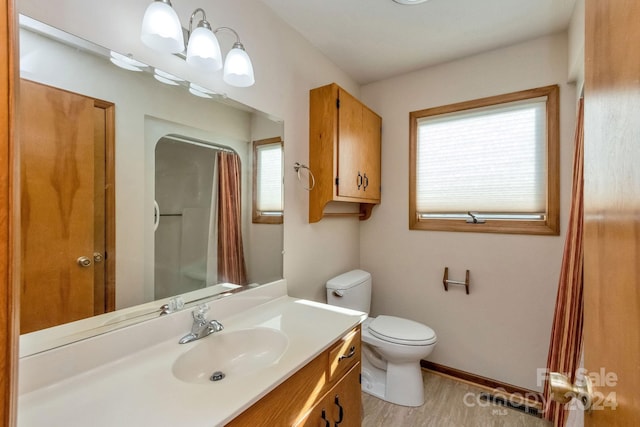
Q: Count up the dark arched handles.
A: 5